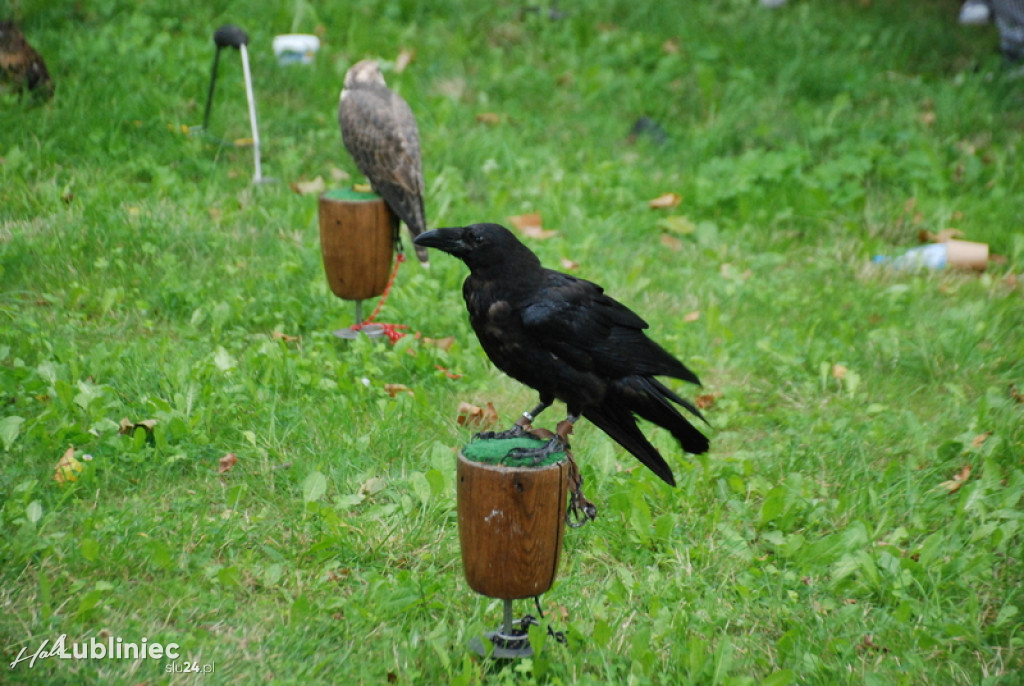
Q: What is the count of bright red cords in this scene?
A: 1